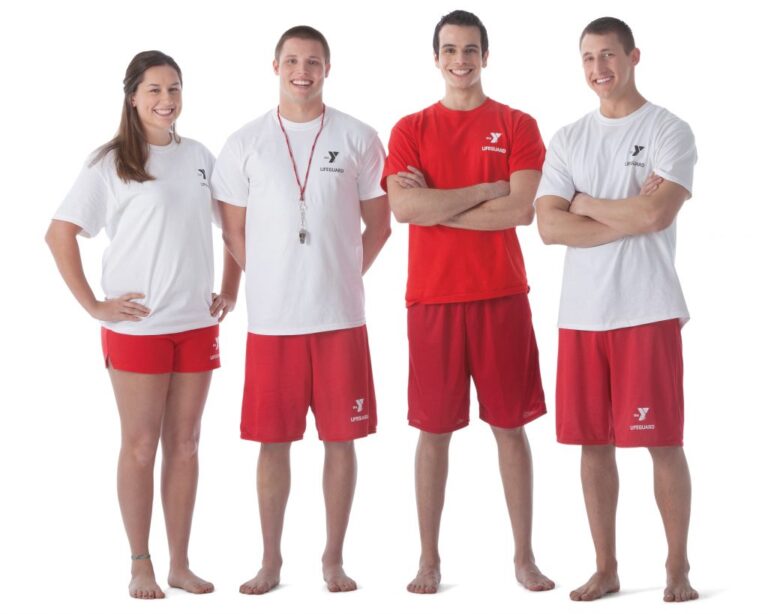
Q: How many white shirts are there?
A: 3